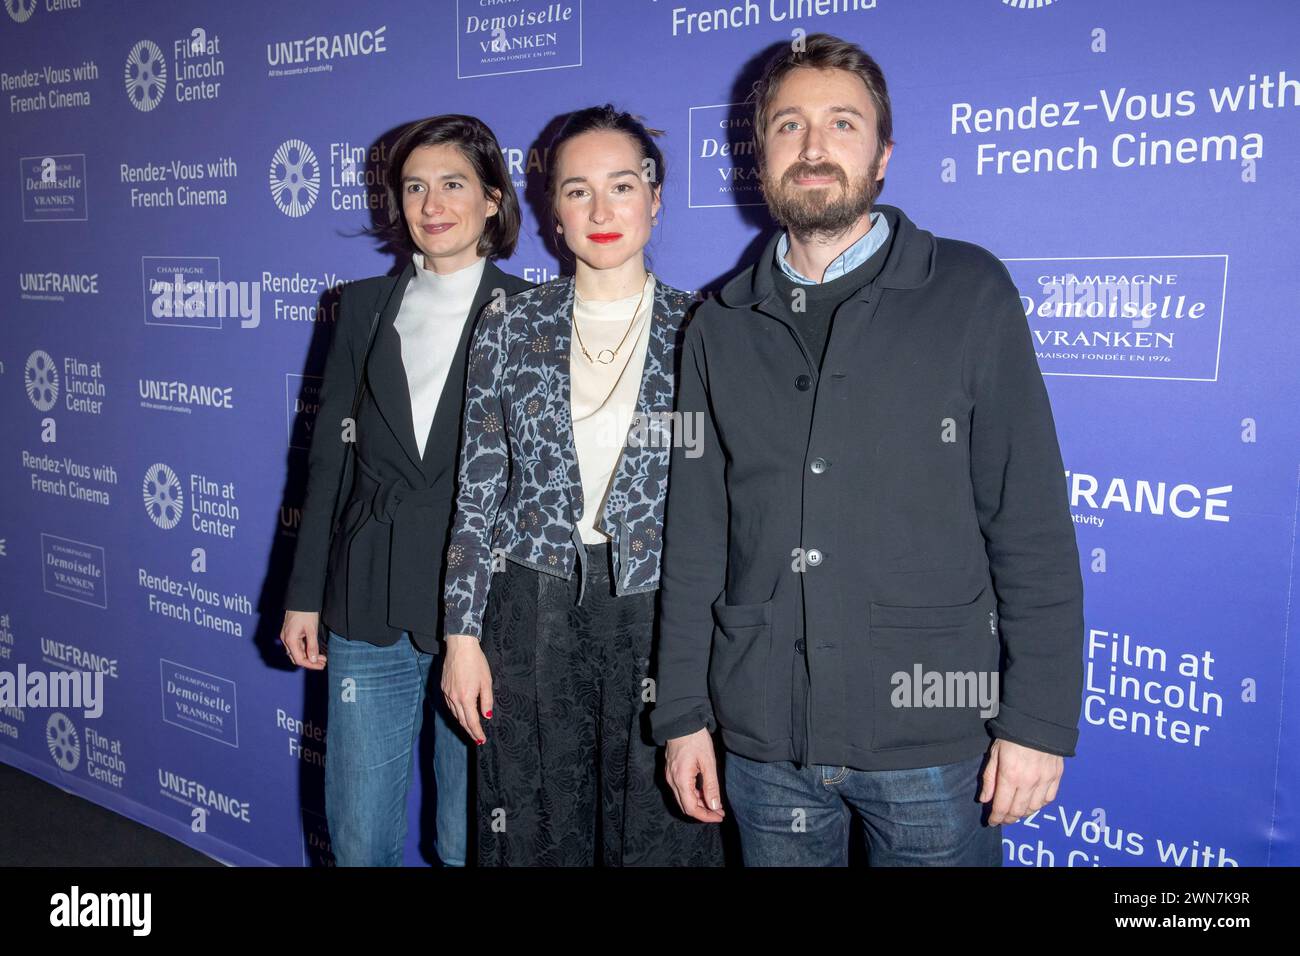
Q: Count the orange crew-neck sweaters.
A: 0